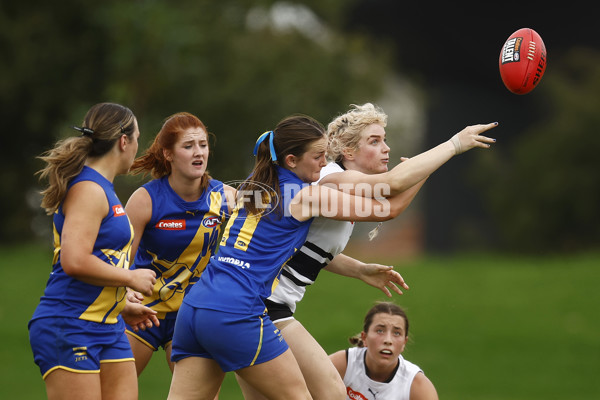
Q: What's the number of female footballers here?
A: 5